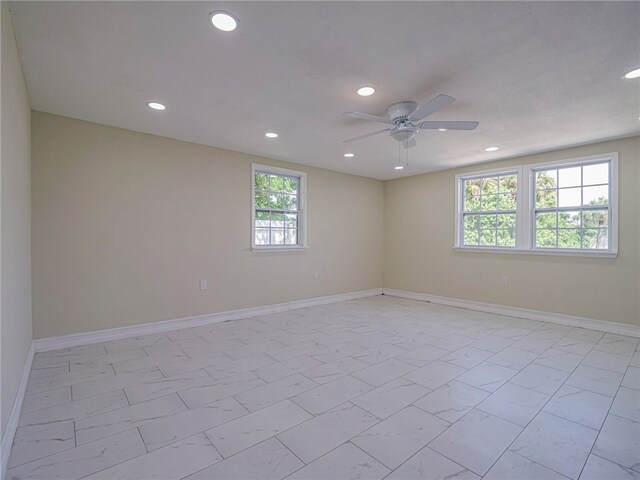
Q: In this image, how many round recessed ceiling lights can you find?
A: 9